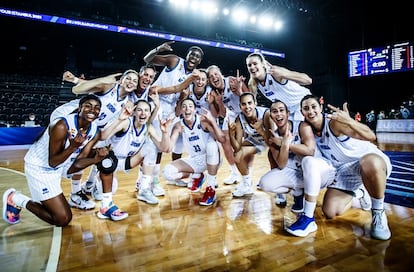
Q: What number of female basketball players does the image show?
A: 12